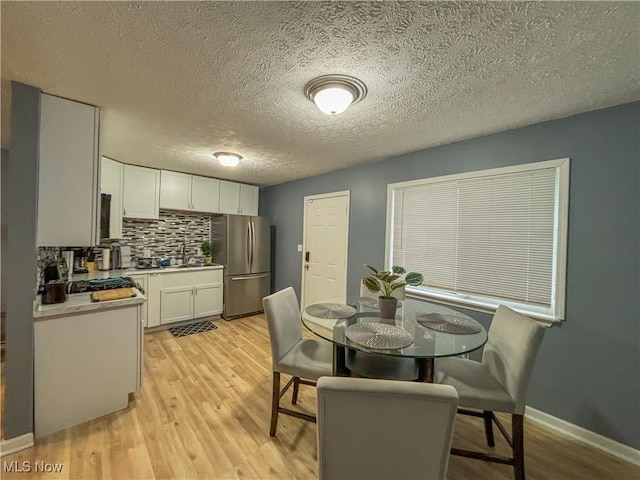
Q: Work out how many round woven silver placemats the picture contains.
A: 4